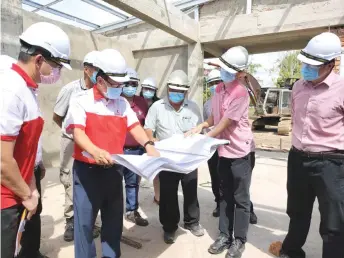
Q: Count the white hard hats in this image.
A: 9